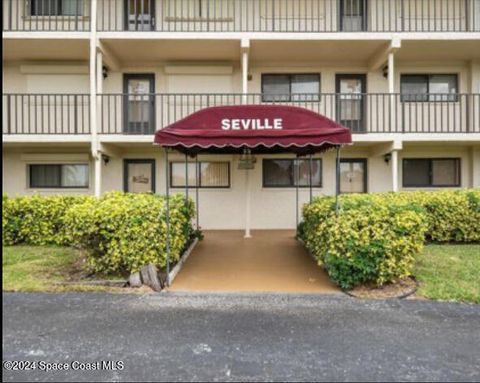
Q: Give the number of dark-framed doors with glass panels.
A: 6